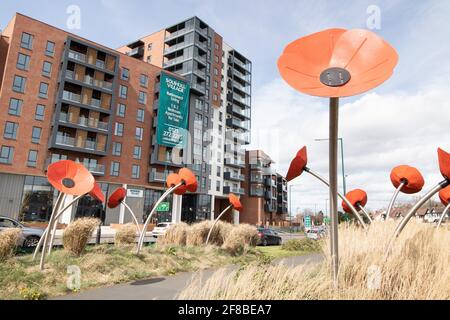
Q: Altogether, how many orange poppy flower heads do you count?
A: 12